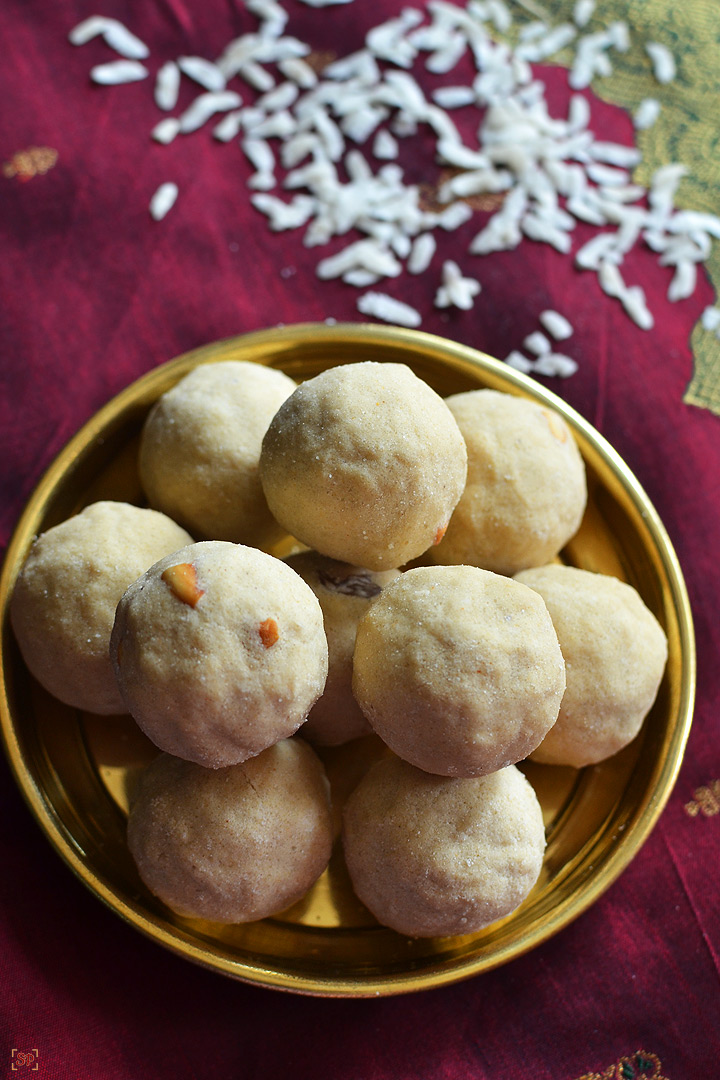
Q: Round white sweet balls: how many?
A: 10